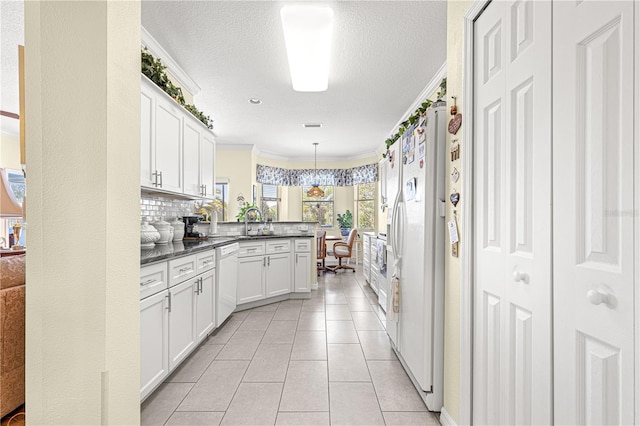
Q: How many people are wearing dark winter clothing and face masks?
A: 0